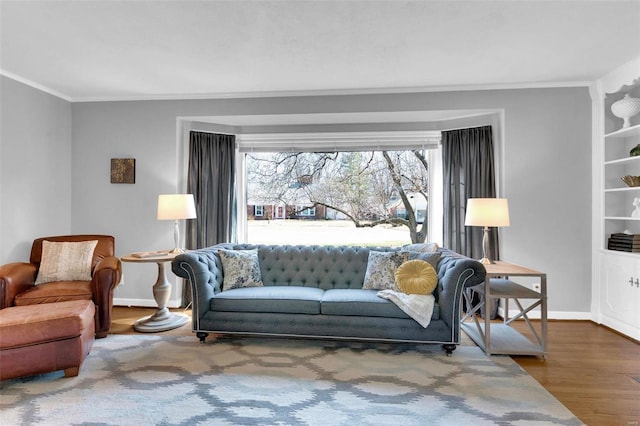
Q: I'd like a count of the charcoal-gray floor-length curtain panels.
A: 2